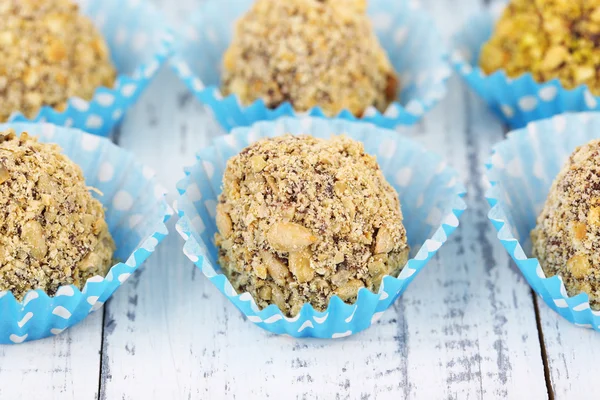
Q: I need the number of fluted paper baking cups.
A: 6